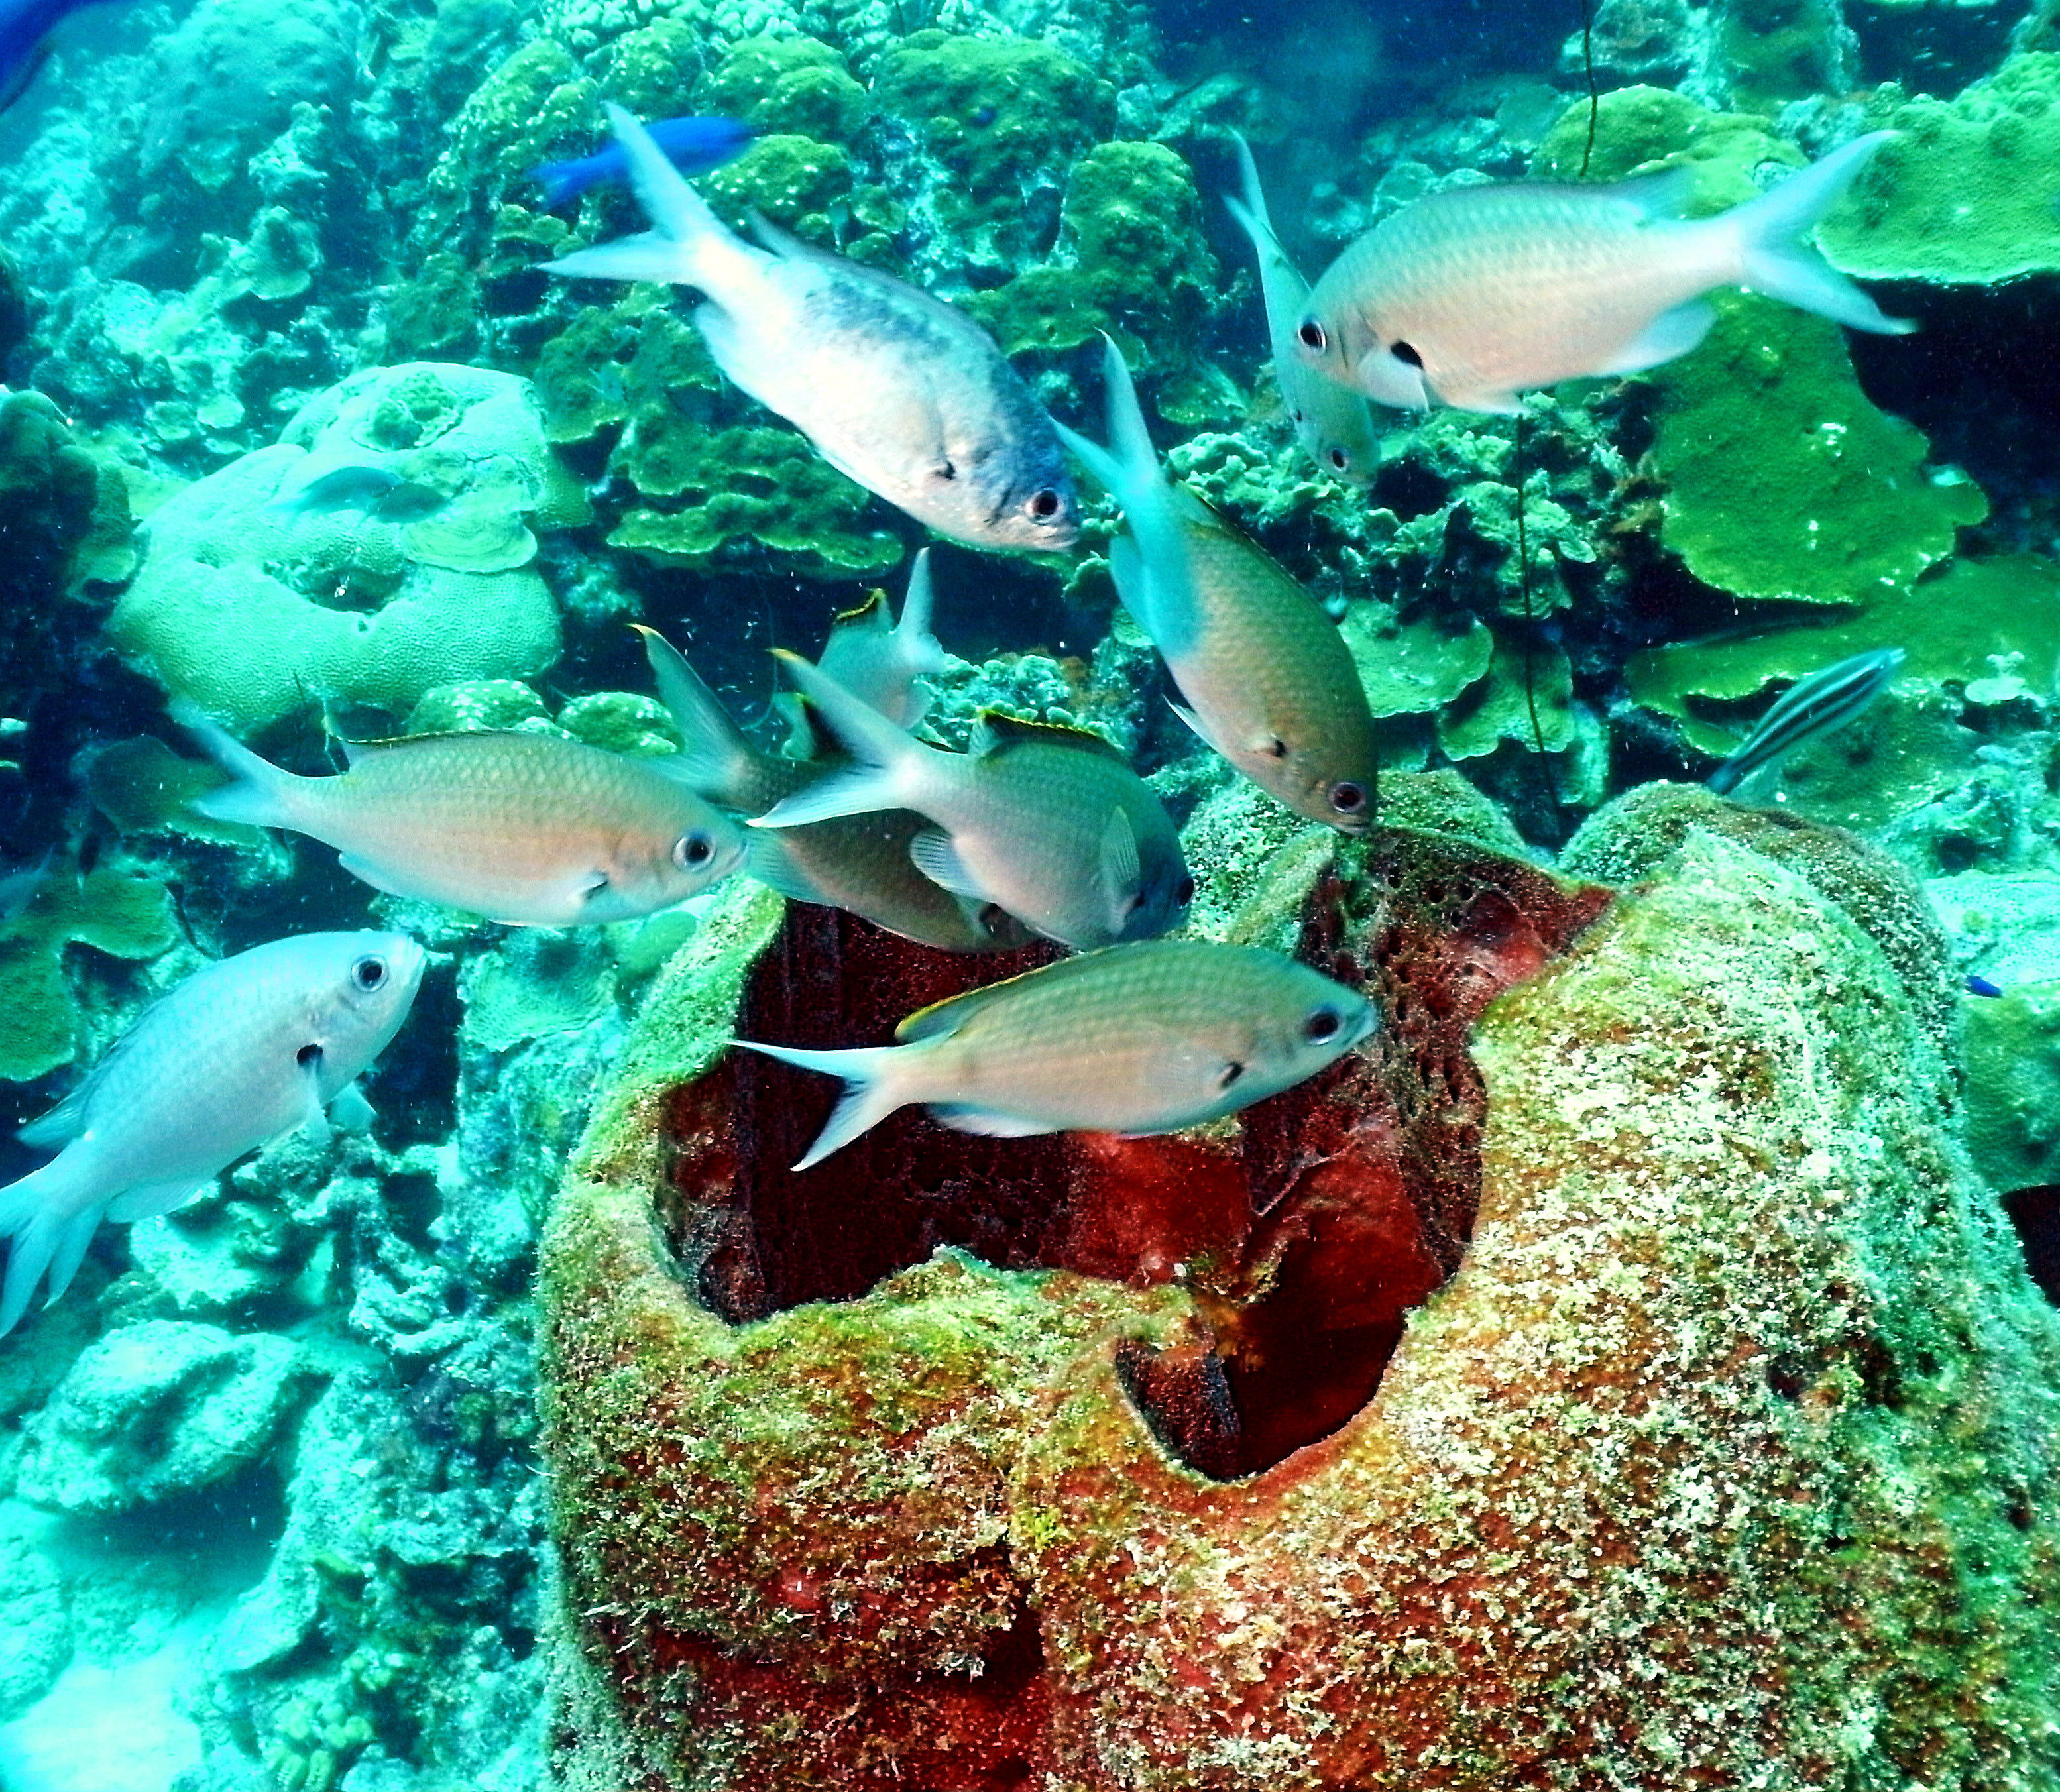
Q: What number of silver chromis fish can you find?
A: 10